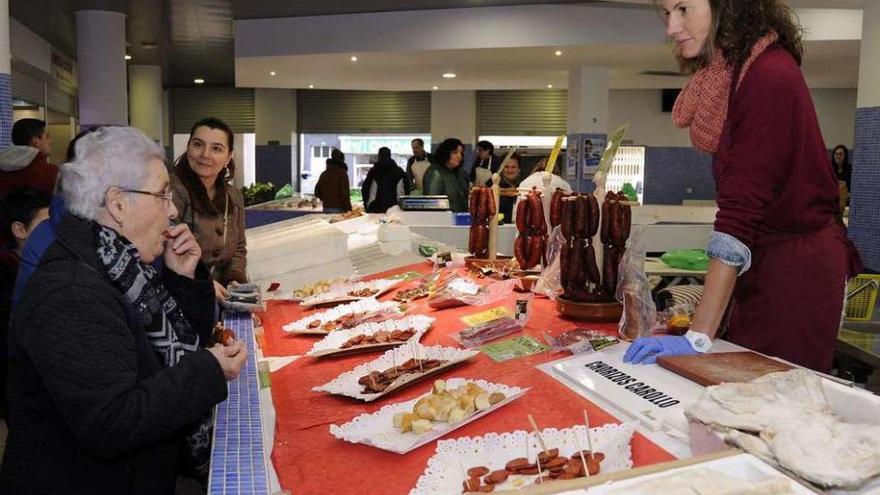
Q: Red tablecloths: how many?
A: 1